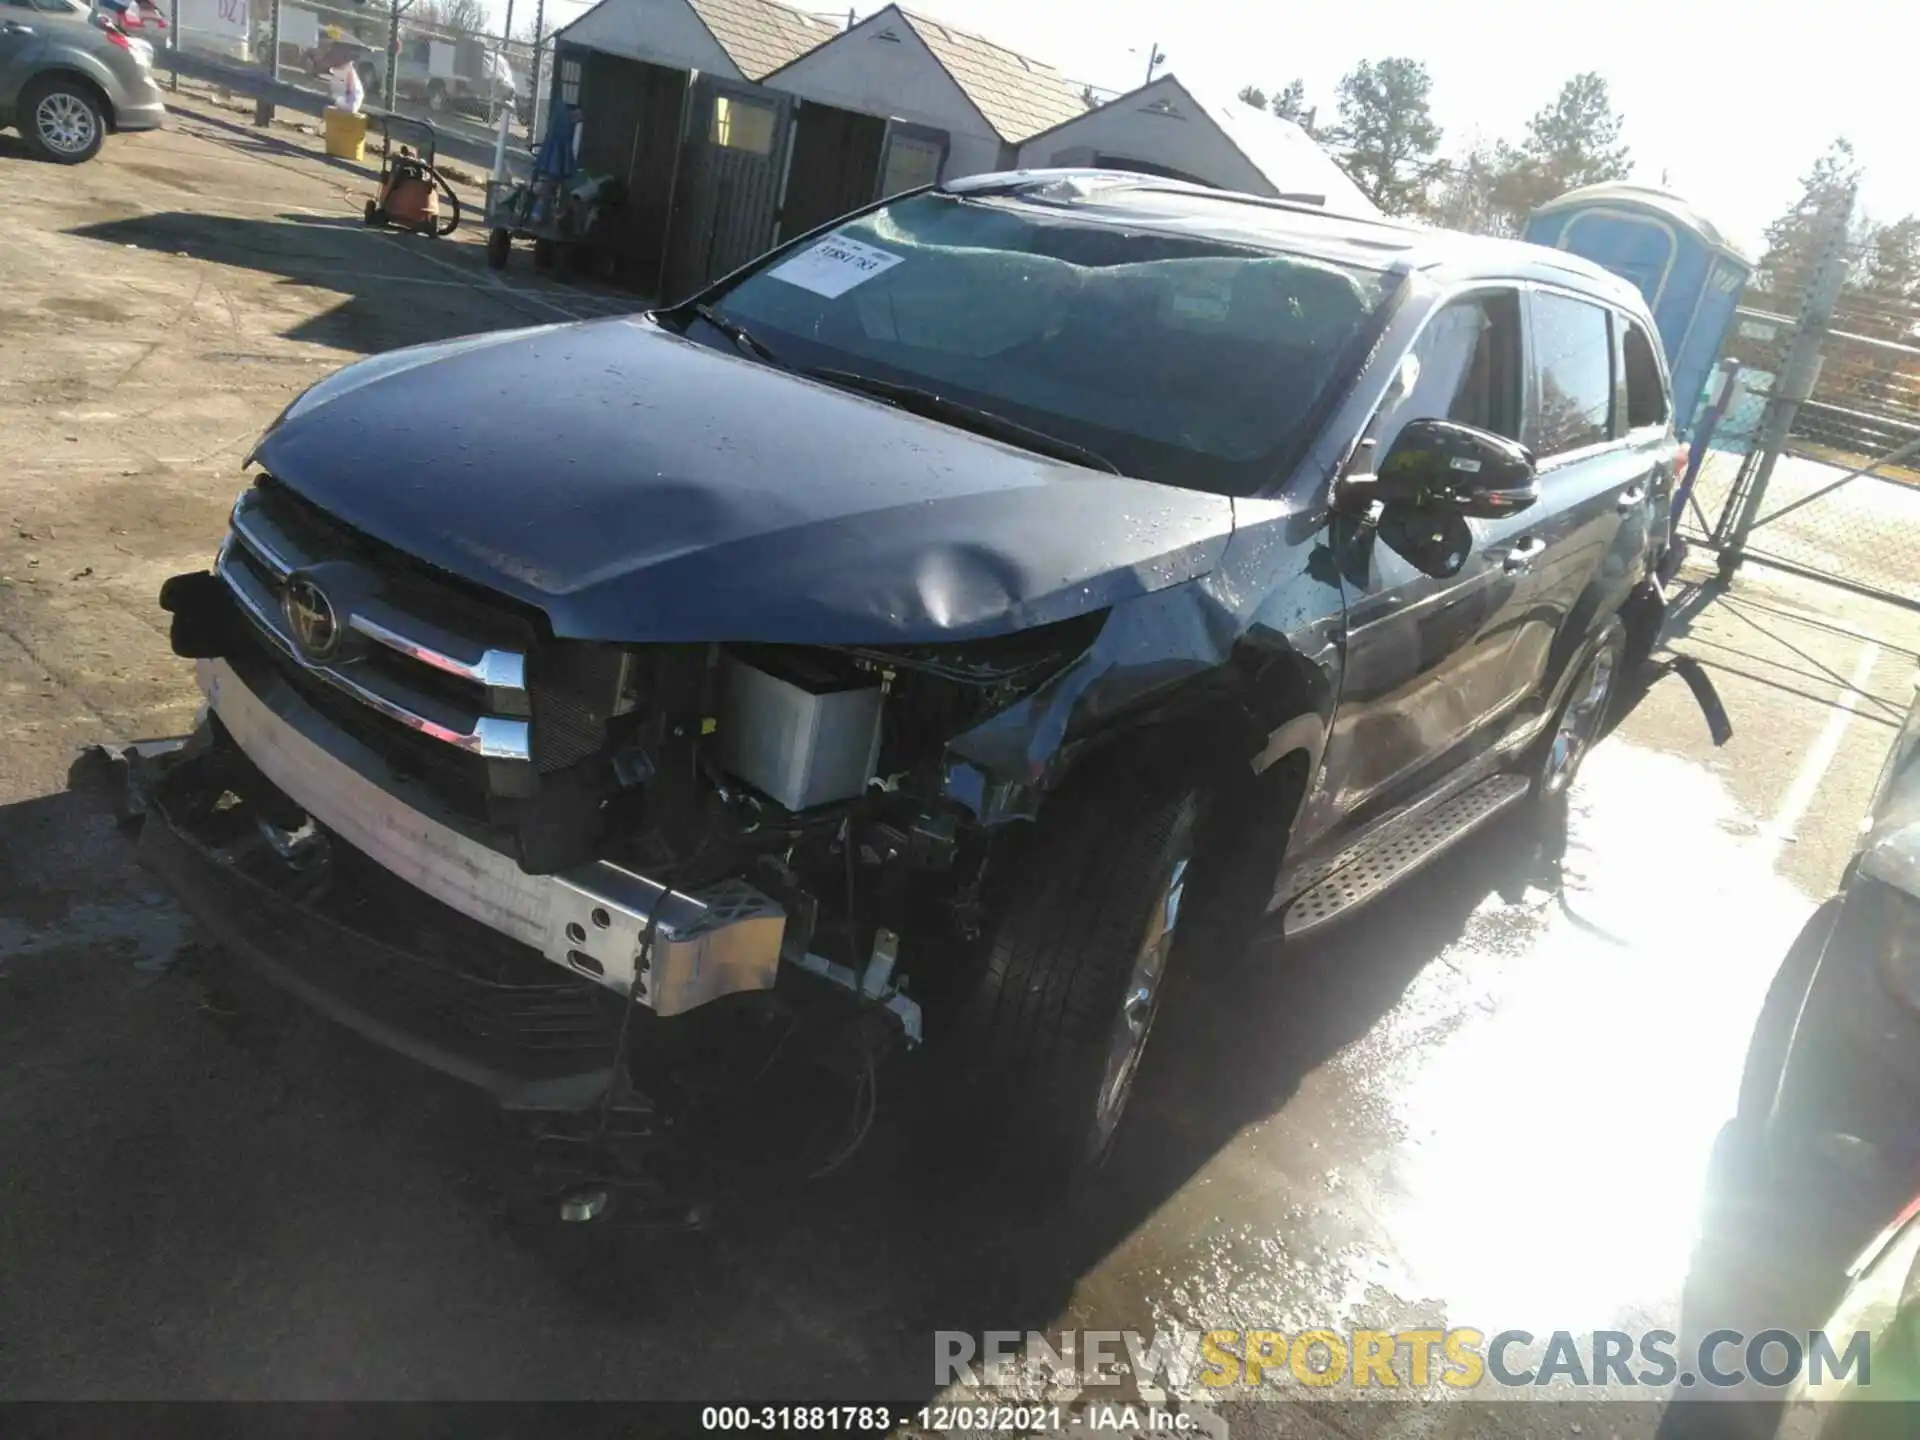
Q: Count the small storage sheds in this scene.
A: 3